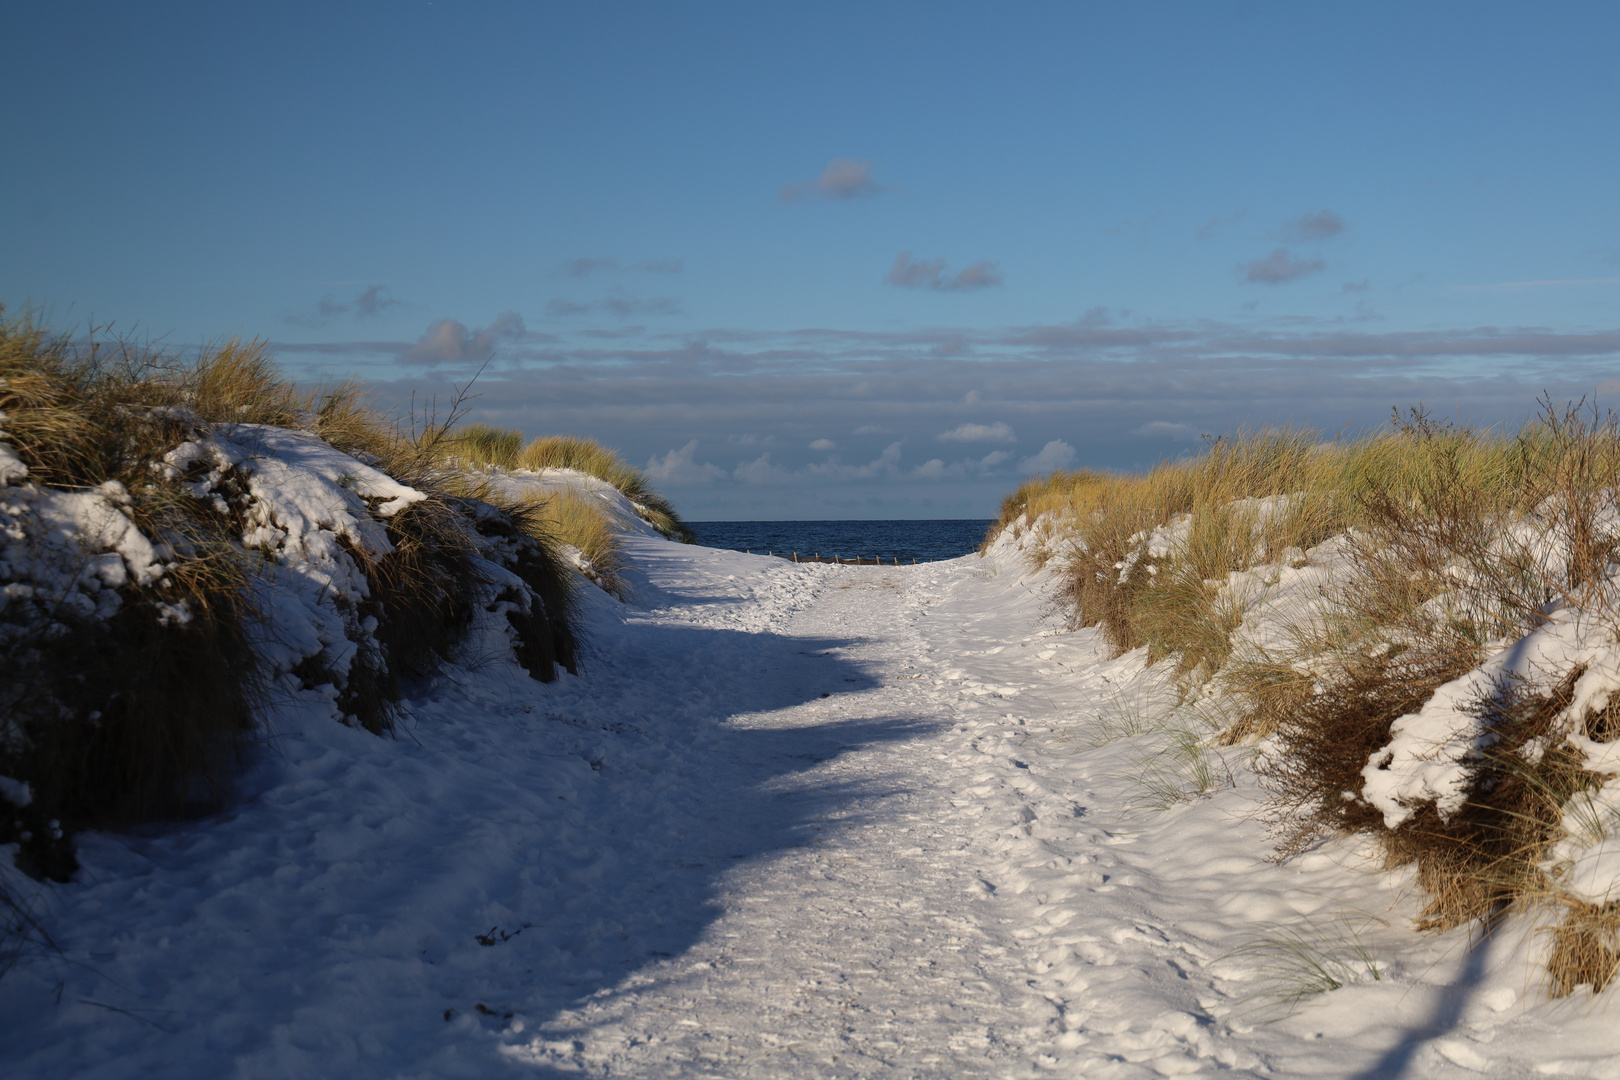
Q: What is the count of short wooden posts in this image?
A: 10